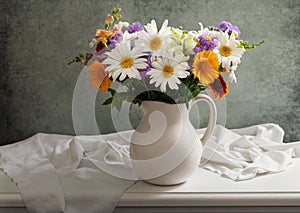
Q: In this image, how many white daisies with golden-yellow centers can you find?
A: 4